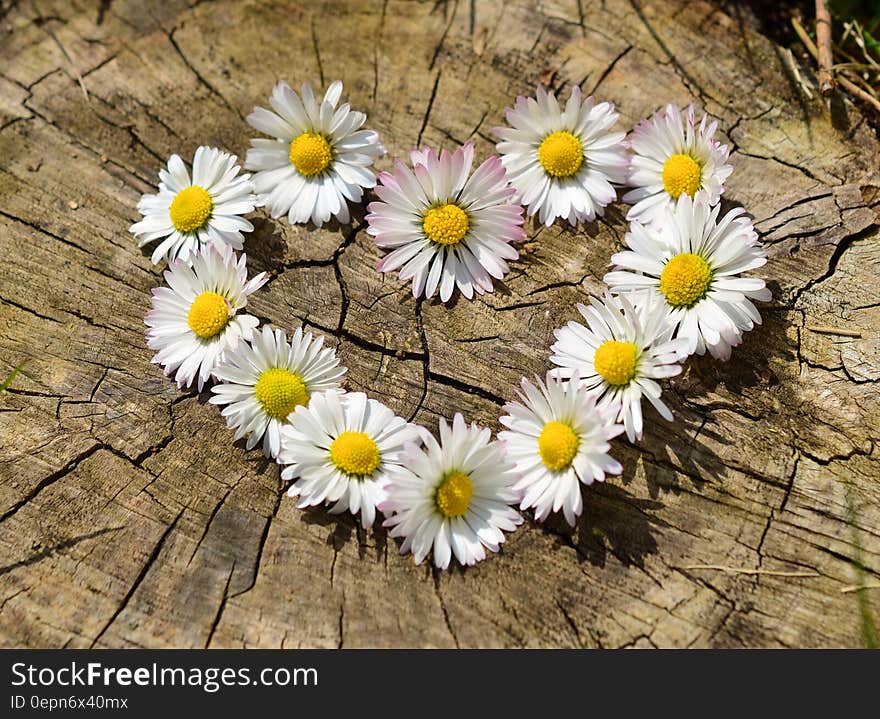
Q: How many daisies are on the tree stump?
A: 12